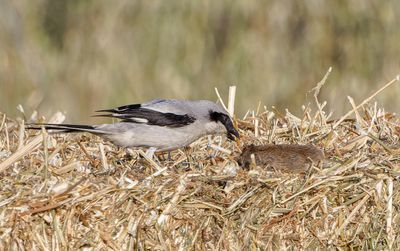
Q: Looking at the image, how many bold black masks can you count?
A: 1